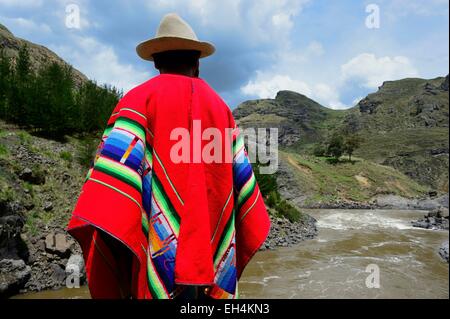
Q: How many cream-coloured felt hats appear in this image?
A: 1